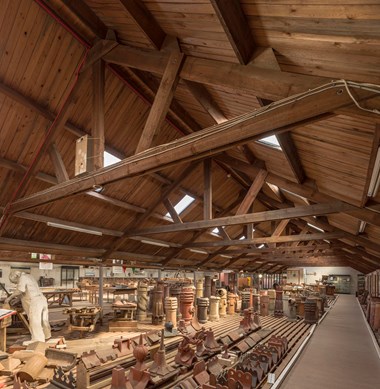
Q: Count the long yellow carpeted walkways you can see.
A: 0